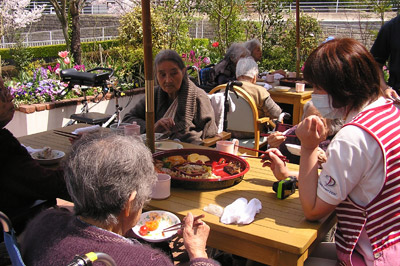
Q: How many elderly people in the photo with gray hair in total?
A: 5